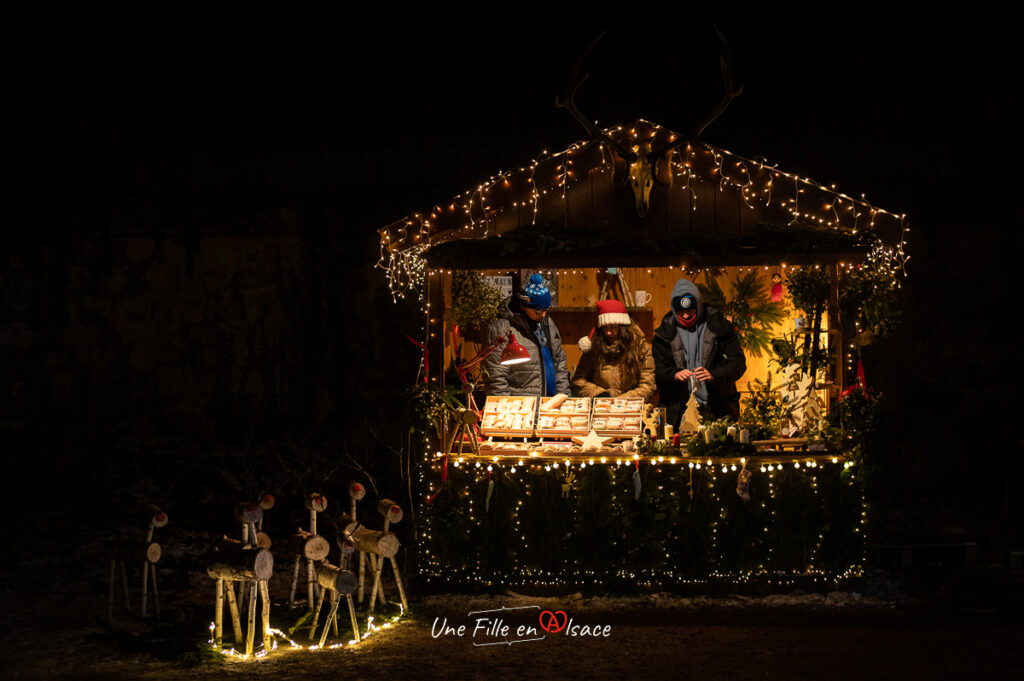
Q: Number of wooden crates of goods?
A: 3